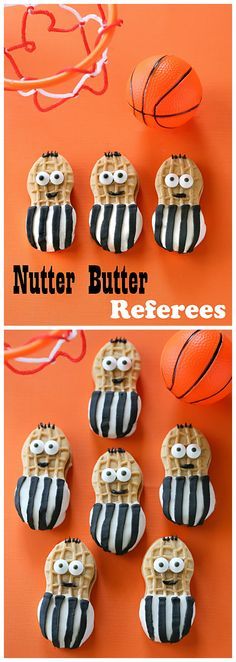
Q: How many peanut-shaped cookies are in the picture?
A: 9